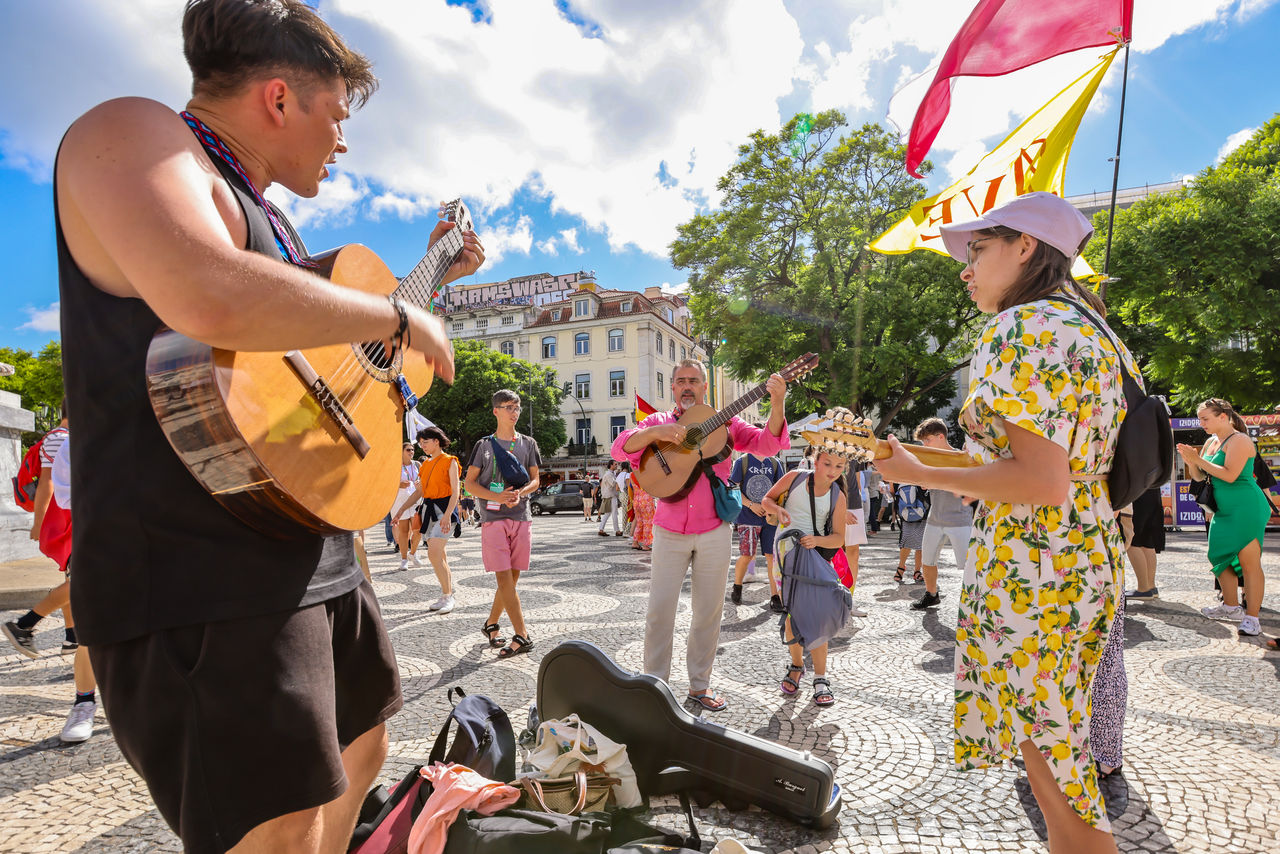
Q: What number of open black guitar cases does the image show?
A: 1